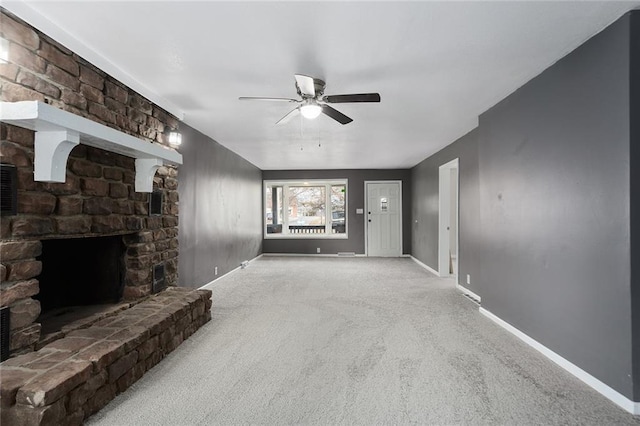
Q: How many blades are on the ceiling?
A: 5